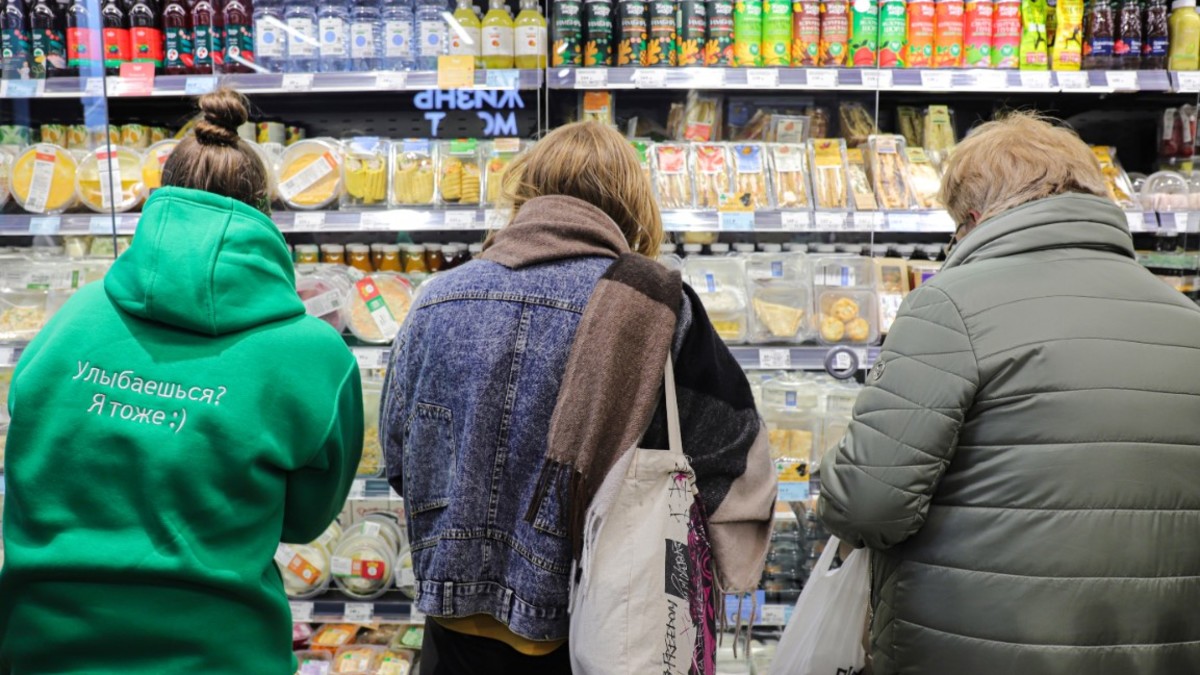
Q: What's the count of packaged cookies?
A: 3